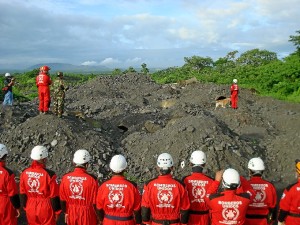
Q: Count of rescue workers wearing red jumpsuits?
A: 11